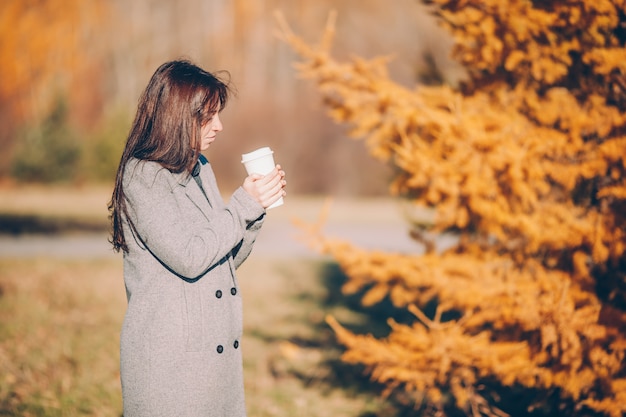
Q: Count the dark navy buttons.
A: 4